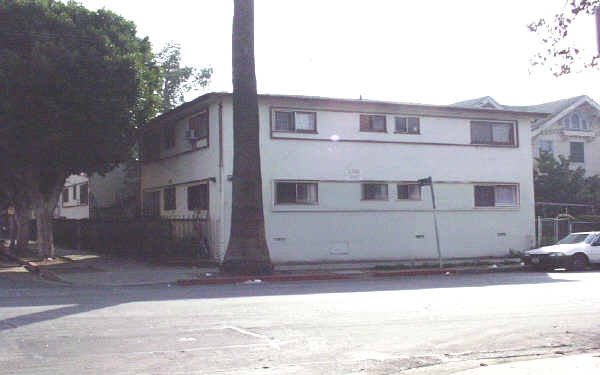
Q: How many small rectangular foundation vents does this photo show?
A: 3